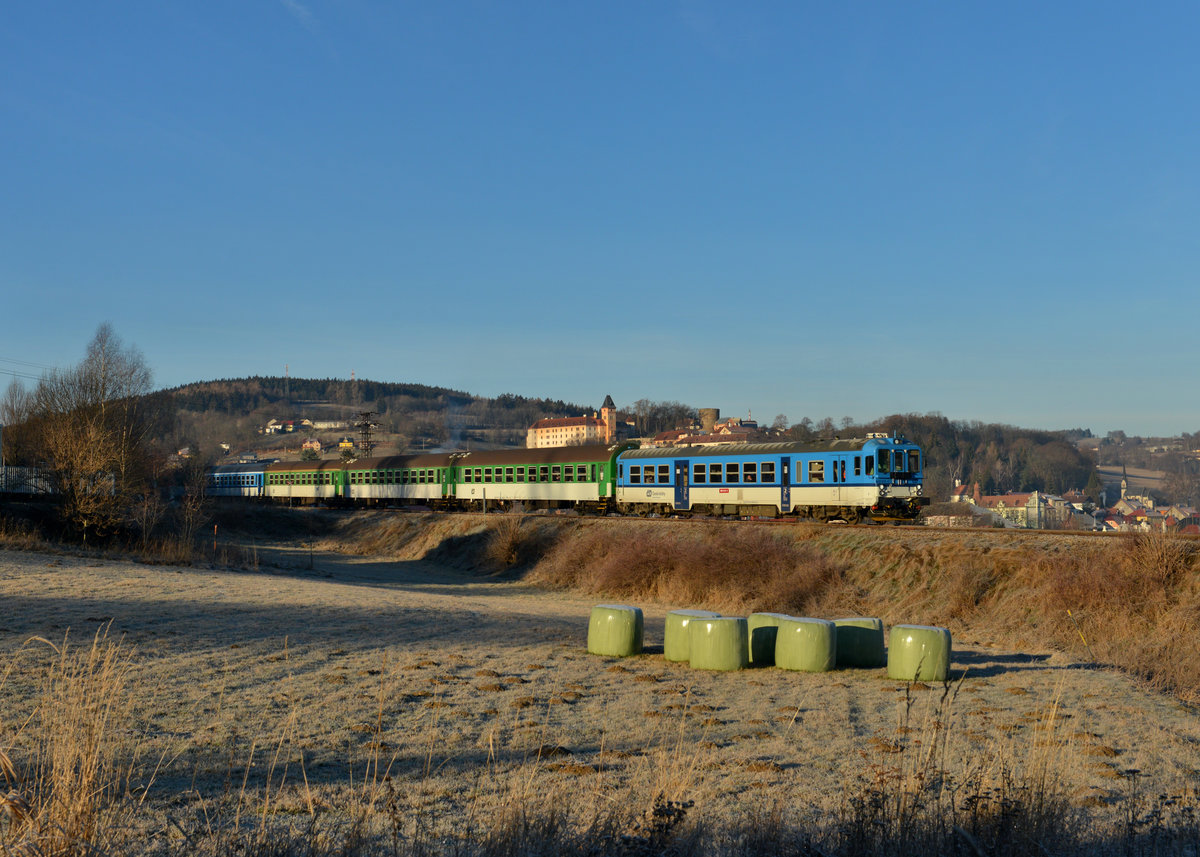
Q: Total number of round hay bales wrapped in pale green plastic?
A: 7